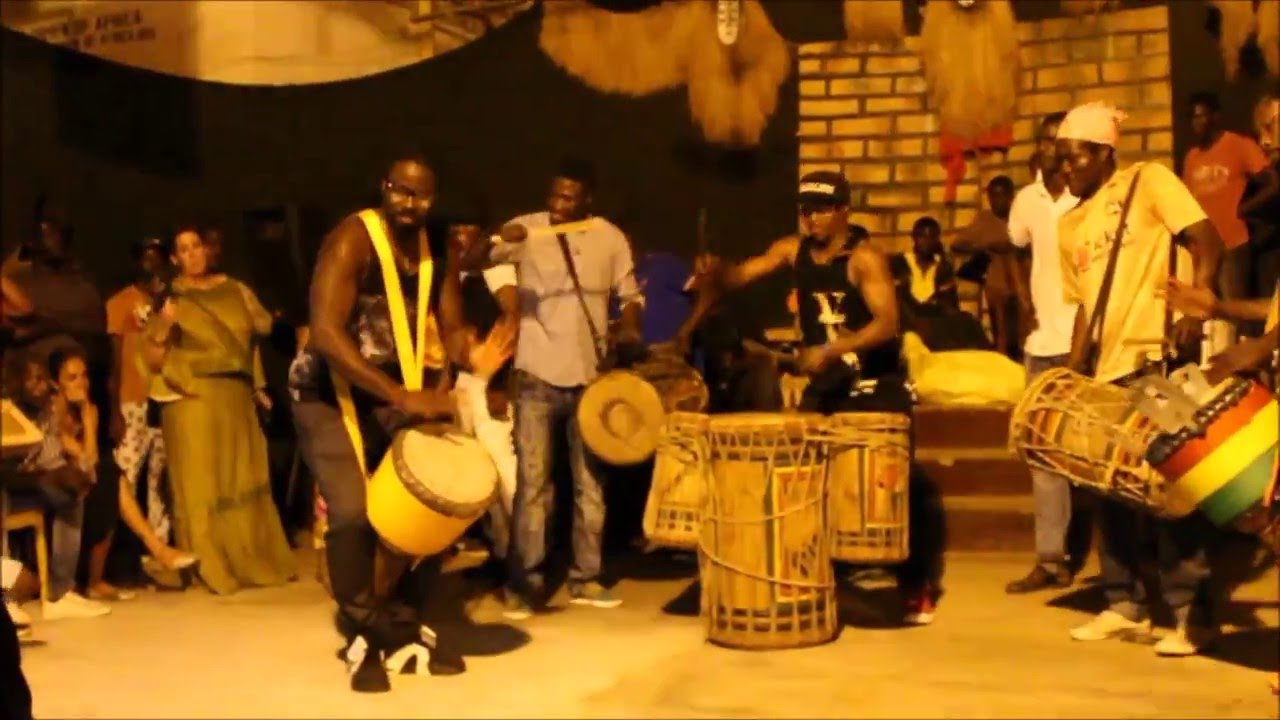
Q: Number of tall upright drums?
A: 3